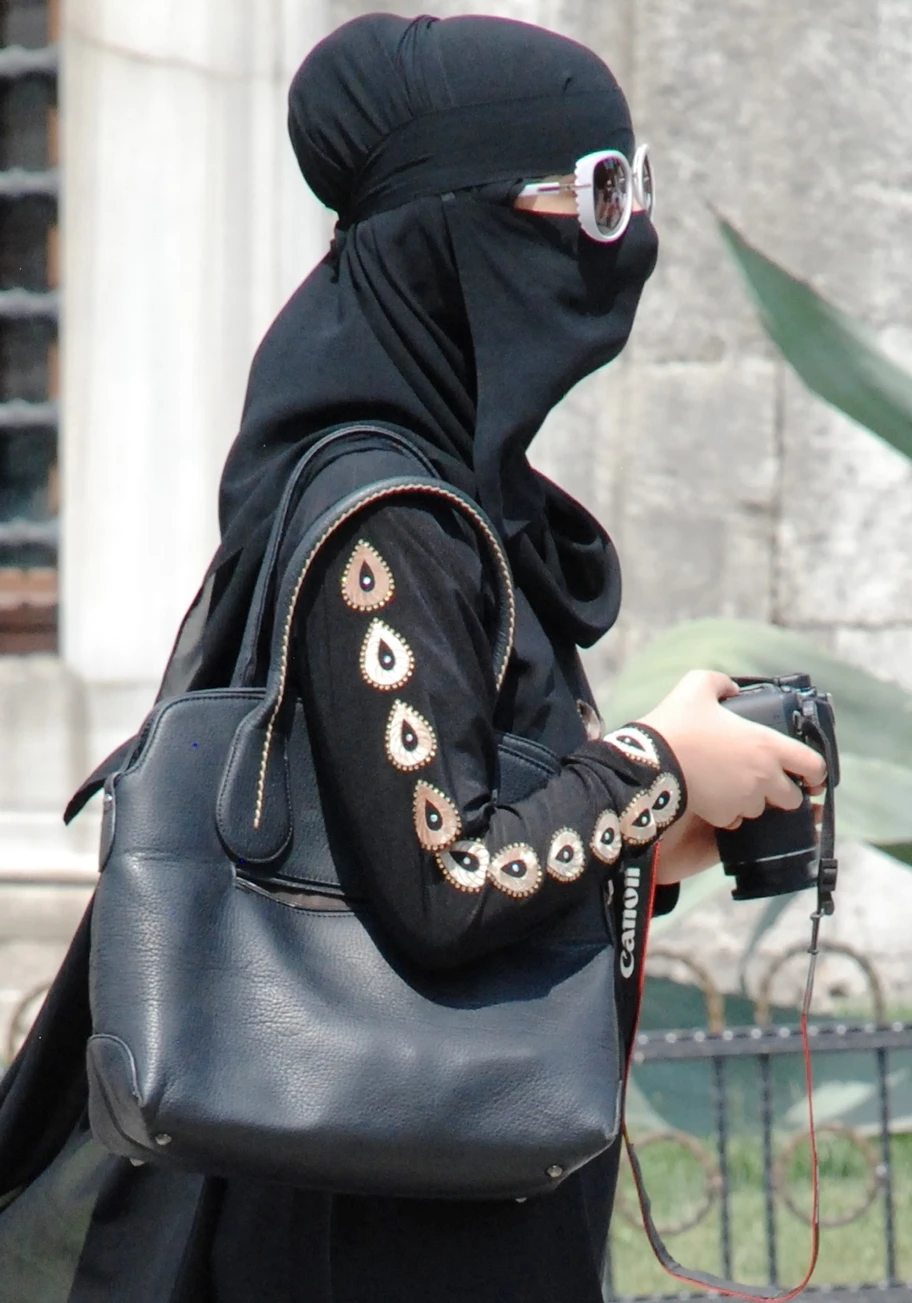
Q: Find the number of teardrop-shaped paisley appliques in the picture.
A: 11